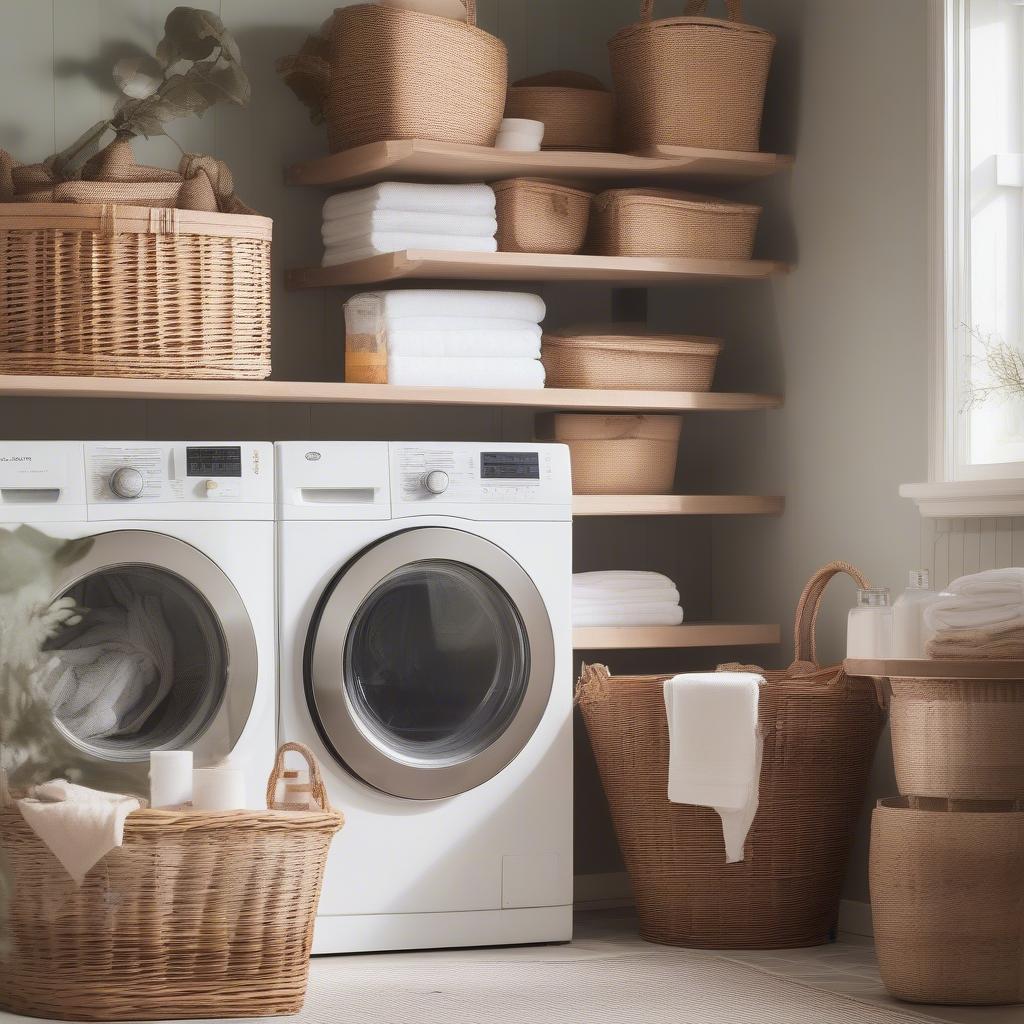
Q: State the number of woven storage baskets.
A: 12